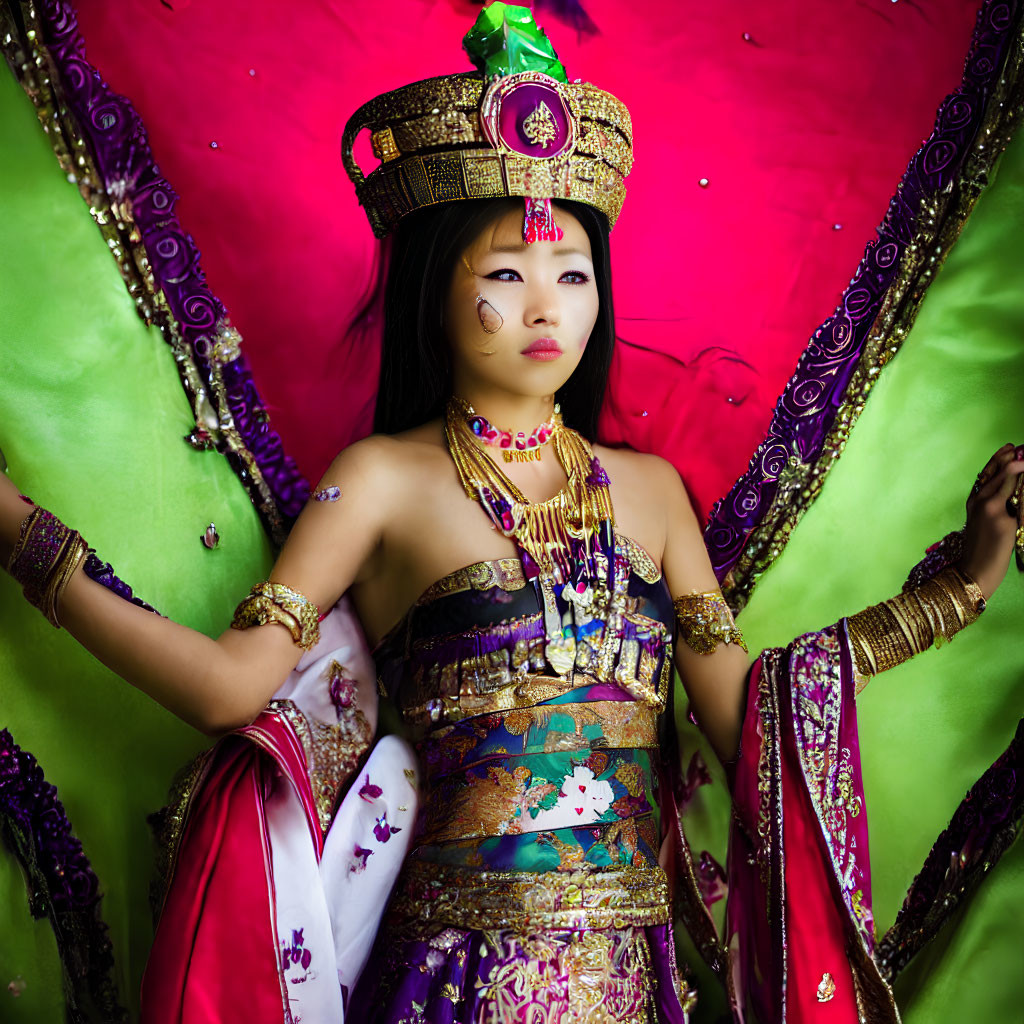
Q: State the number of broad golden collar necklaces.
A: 1